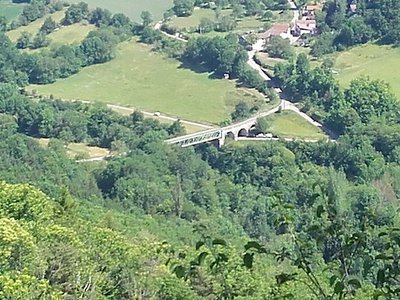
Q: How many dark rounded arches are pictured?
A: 3